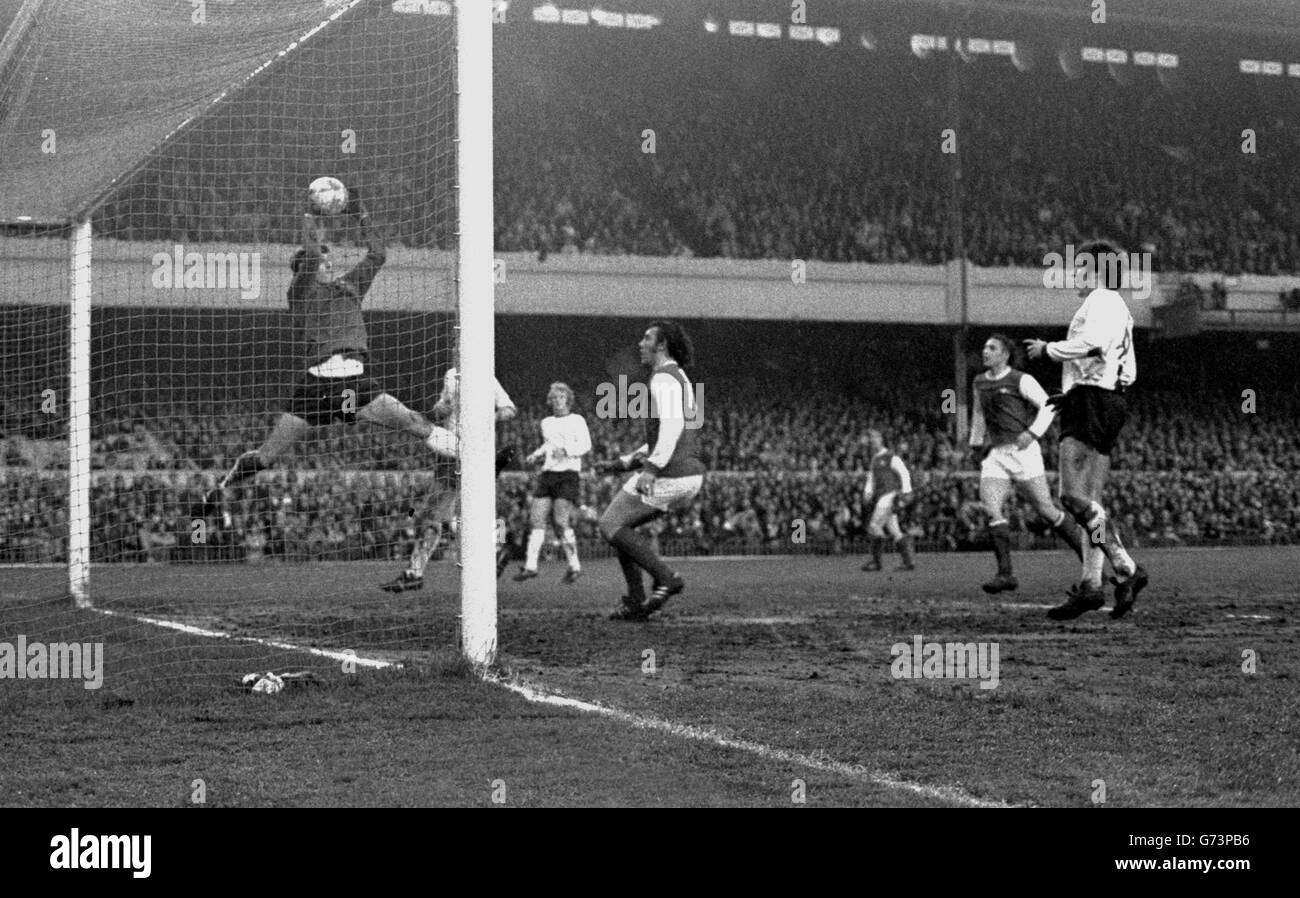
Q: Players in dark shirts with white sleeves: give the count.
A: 3